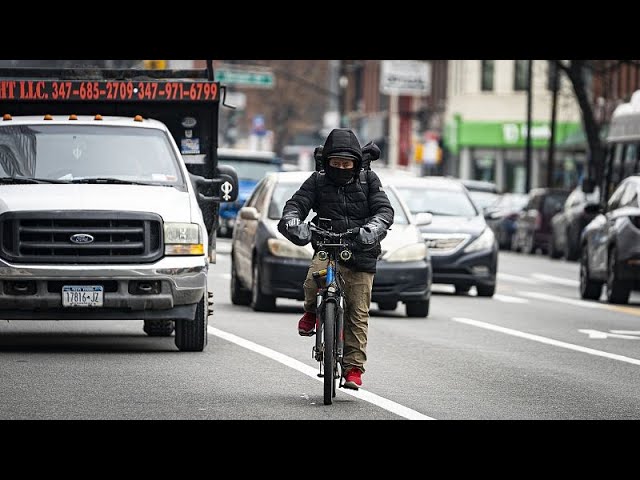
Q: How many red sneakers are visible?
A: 2